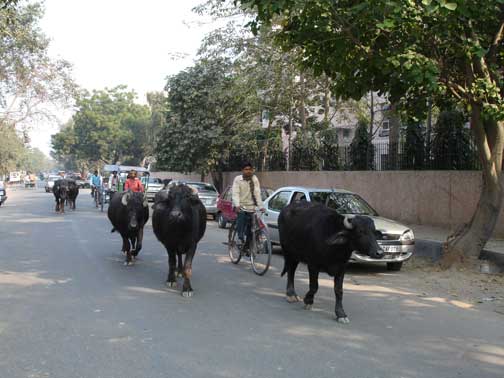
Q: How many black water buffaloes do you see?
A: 5